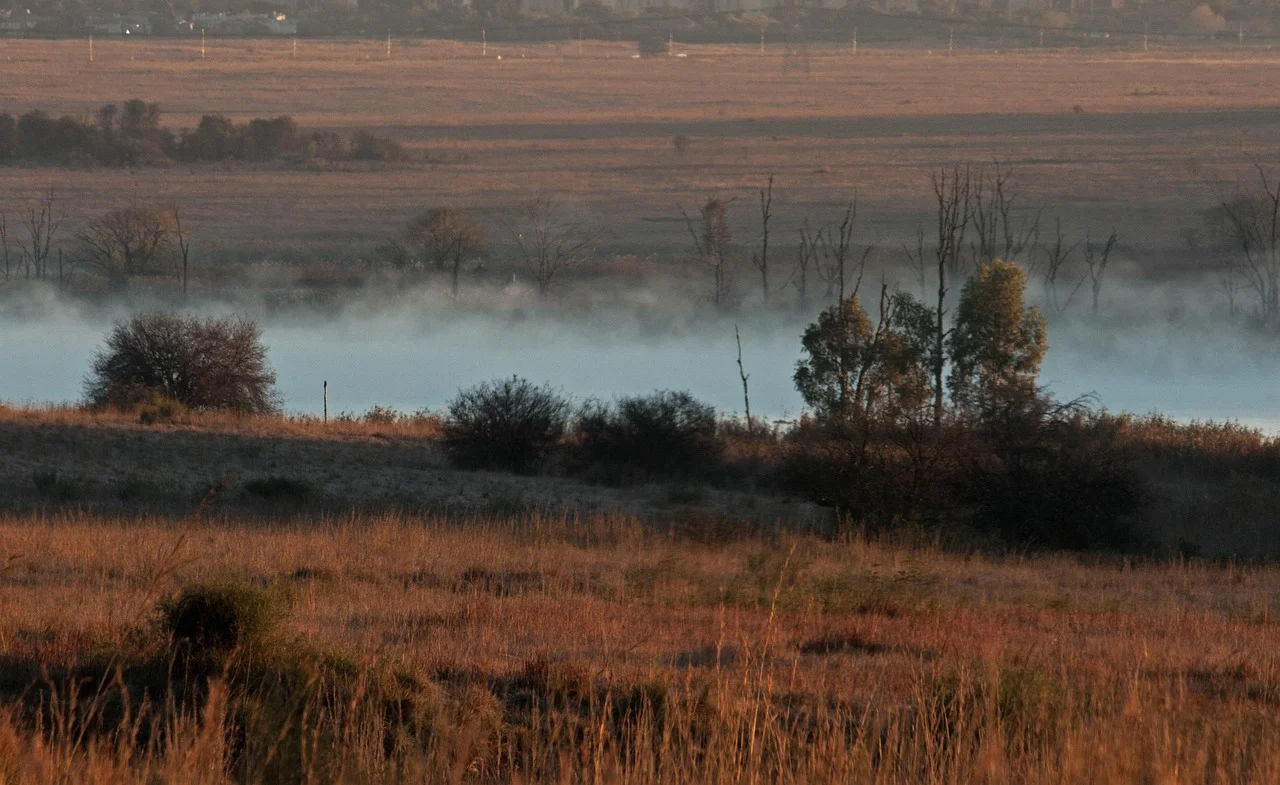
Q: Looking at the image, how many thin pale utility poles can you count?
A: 13